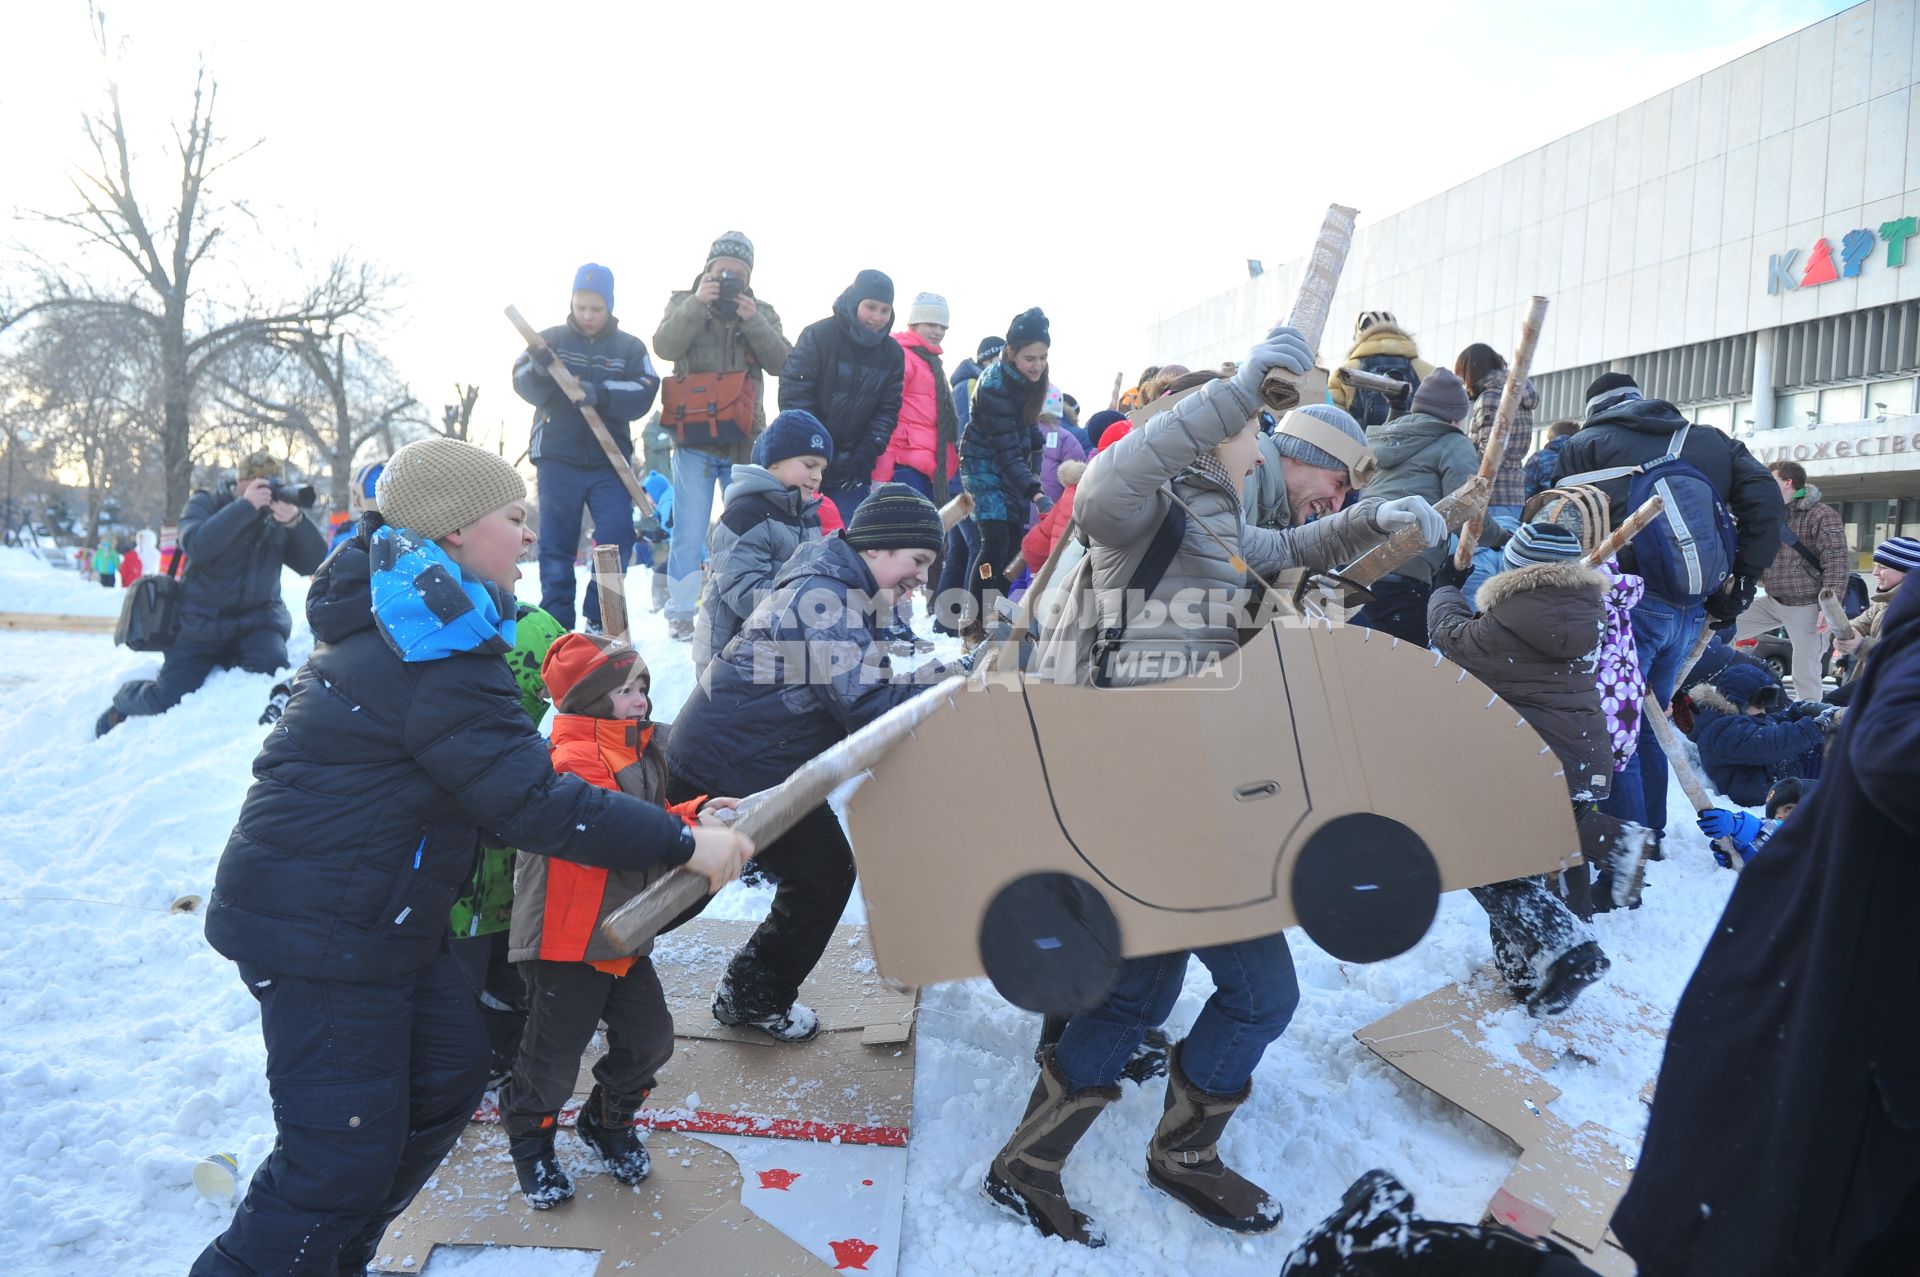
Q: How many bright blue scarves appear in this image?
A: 1